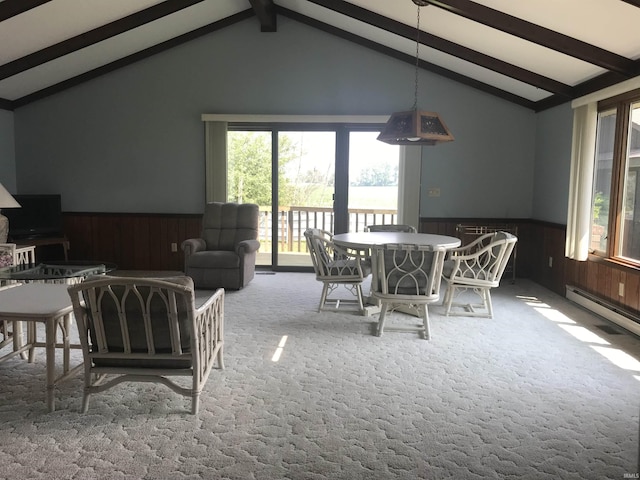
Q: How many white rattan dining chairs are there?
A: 4